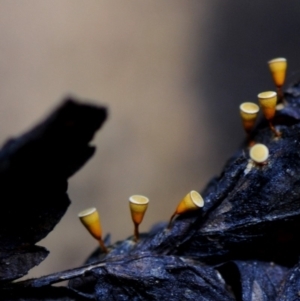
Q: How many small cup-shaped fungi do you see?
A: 7